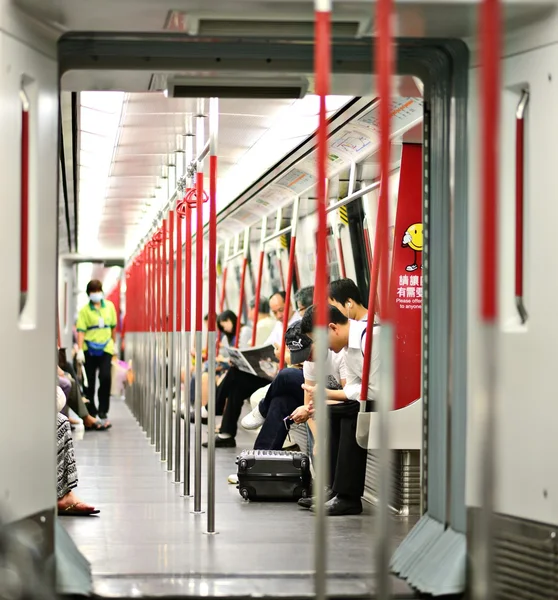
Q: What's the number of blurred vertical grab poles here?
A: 3